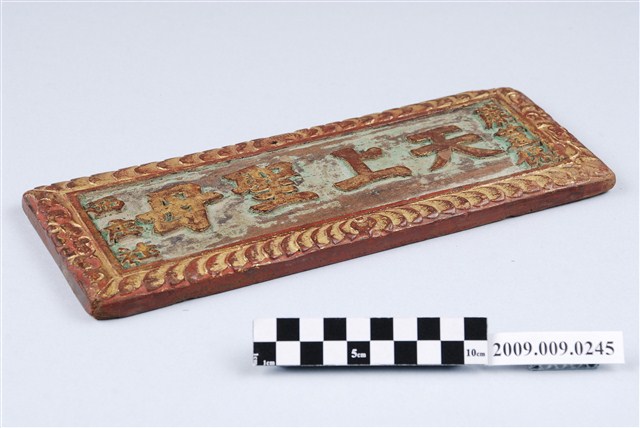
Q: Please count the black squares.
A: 10